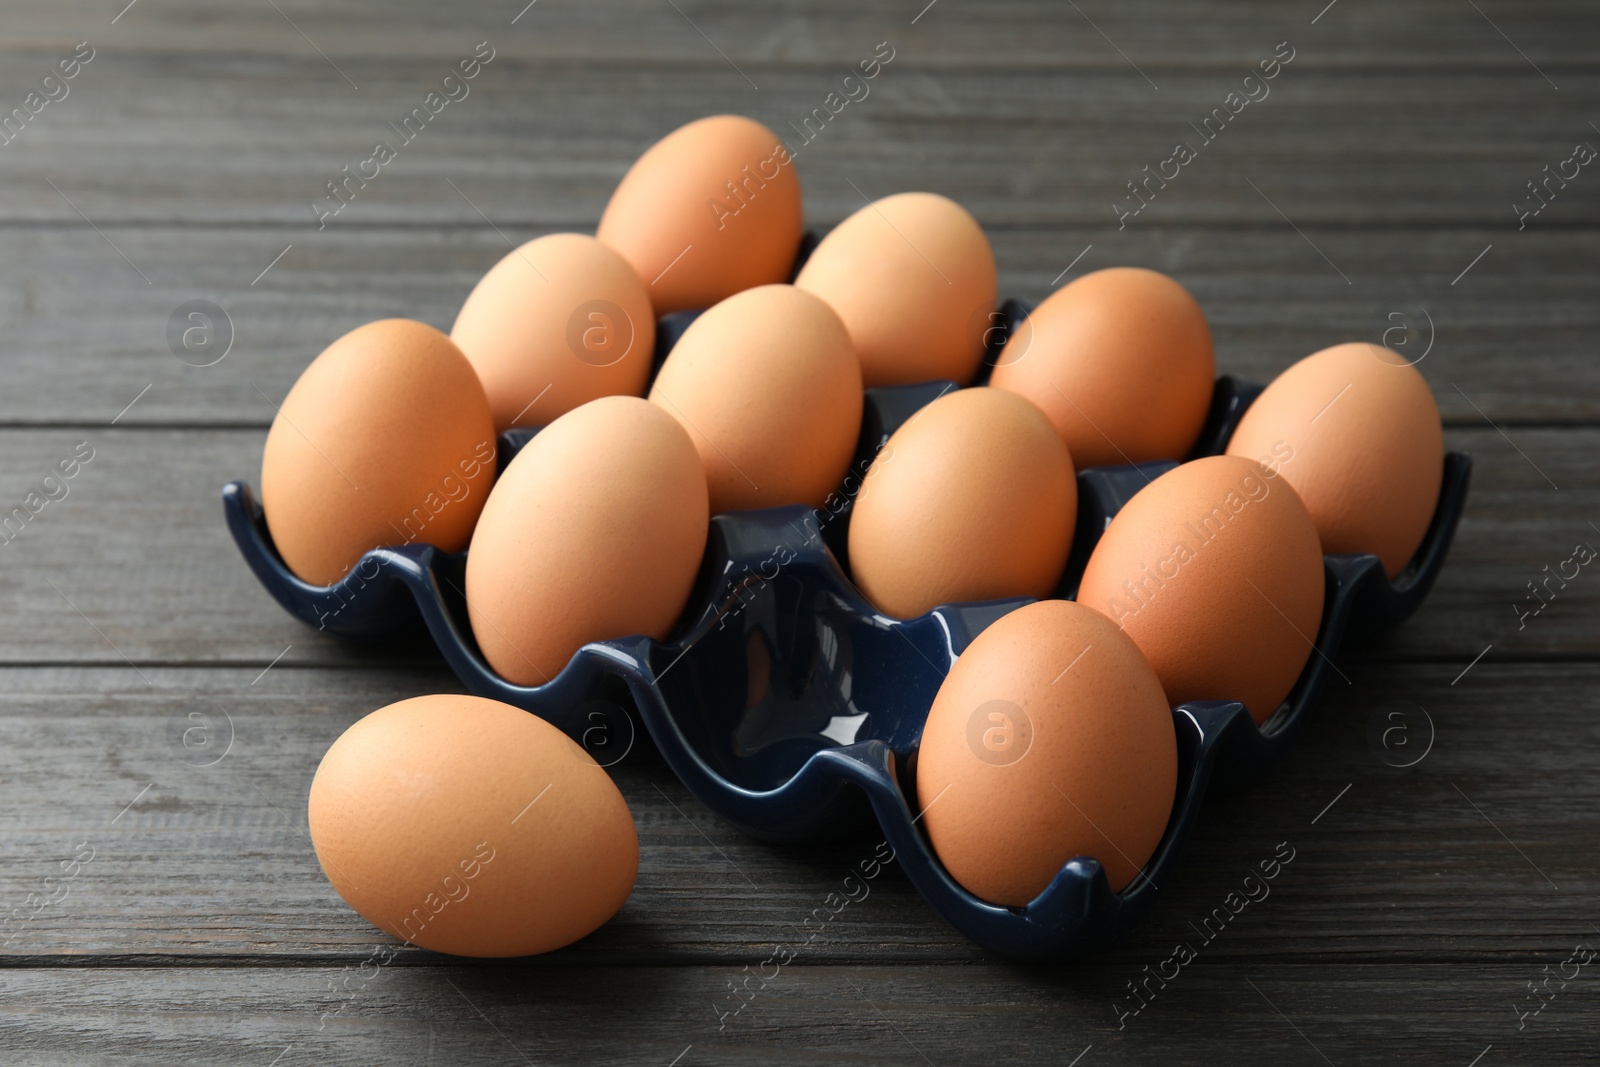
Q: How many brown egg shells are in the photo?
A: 12